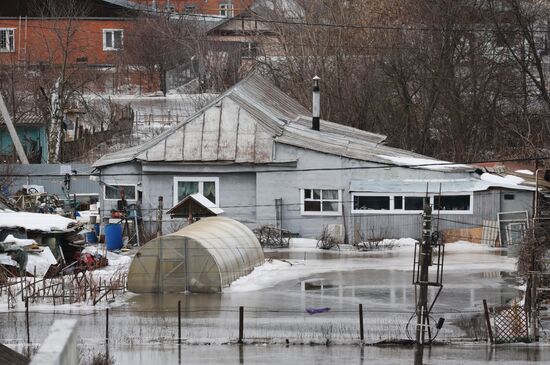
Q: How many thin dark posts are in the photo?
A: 6